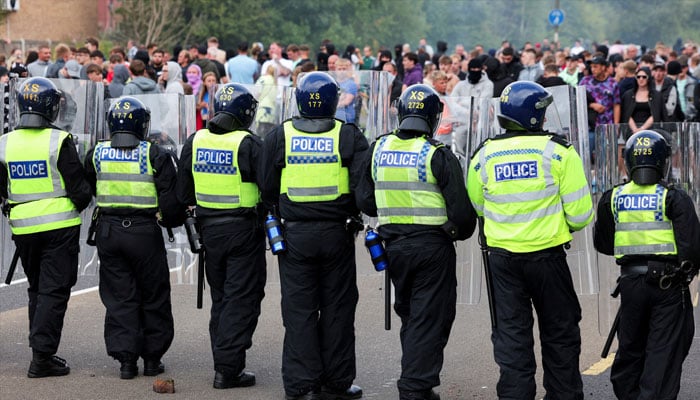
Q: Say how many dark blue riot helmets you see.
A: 7